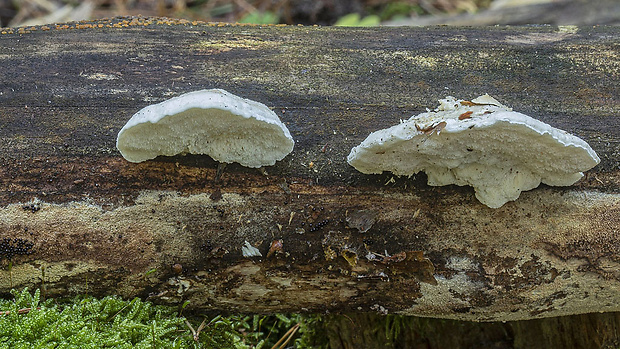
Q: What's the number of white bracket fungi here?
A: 2